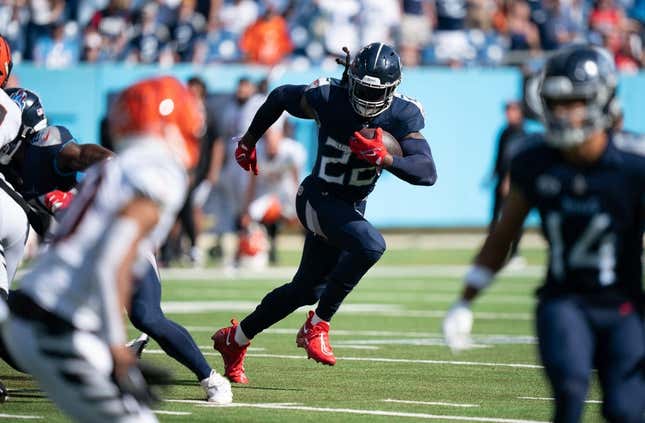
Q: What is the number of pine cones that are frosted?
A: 0